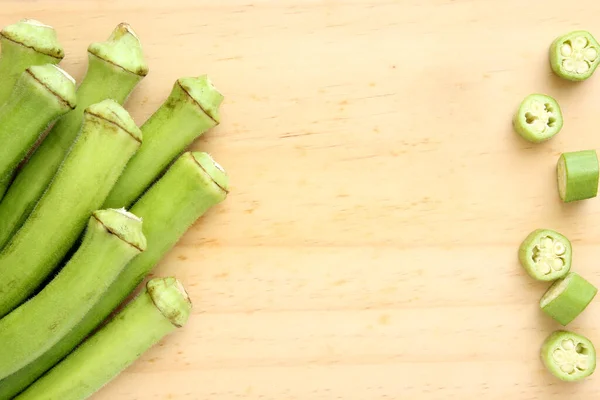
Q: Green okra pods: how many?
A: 8